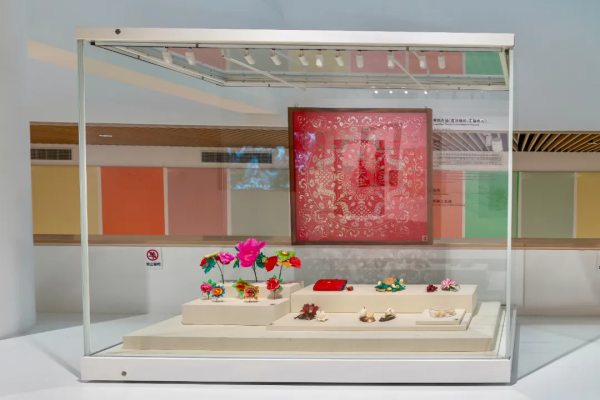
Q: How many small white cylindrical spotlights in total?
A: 11